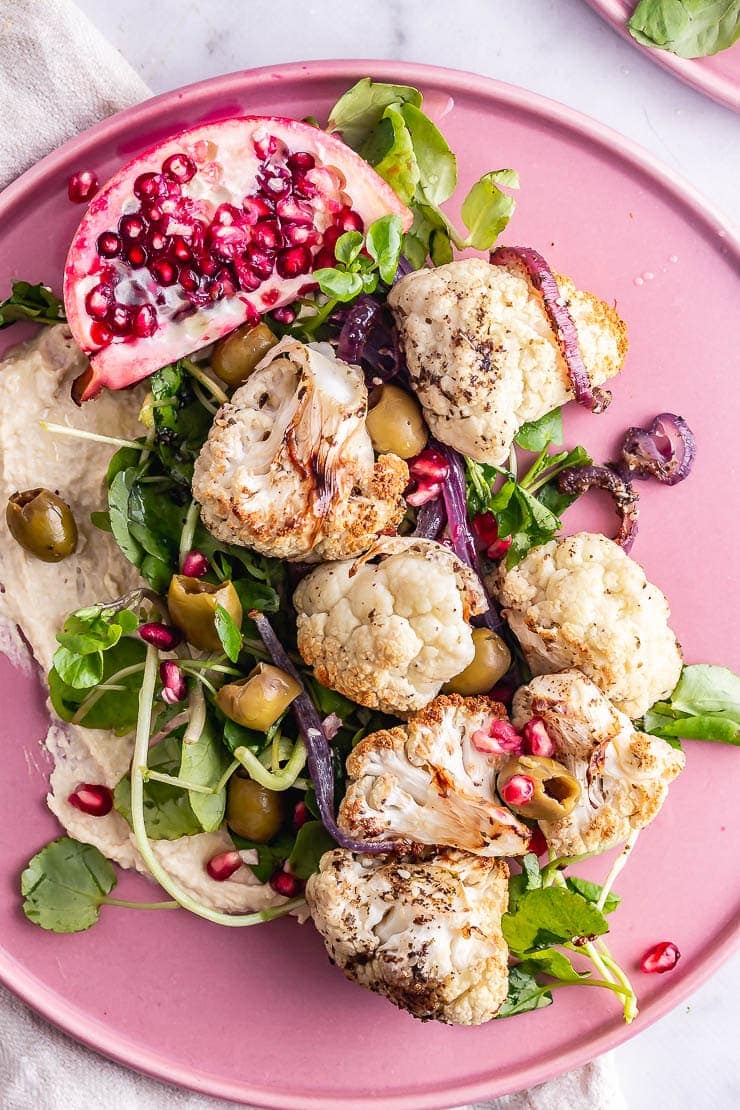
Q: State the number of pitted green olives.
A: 8